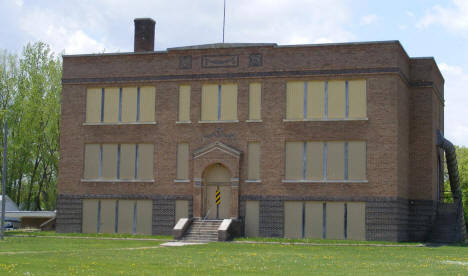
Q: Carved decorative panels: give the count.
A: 3